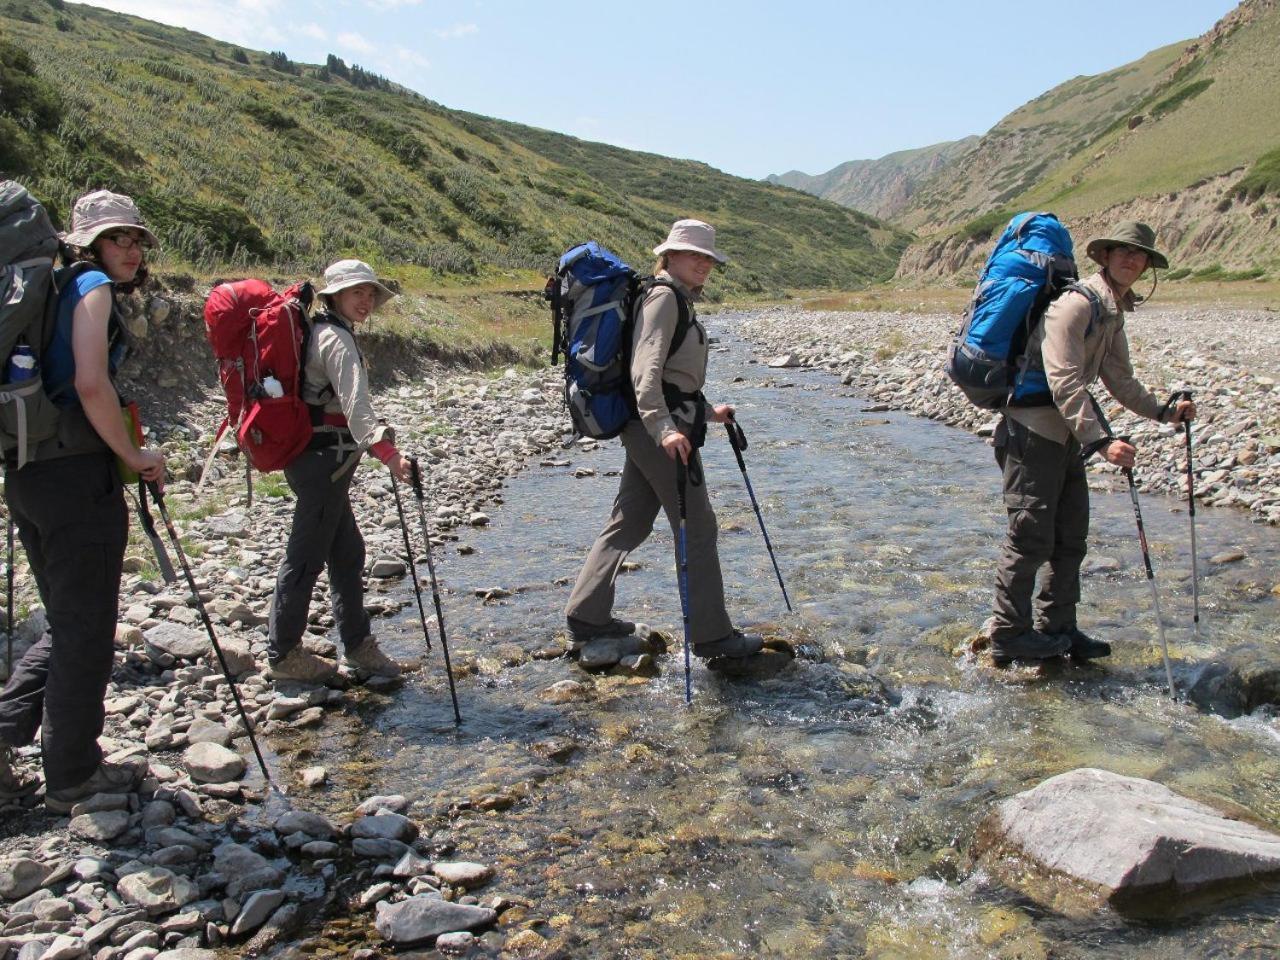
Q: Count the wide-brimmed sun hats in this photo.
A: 4